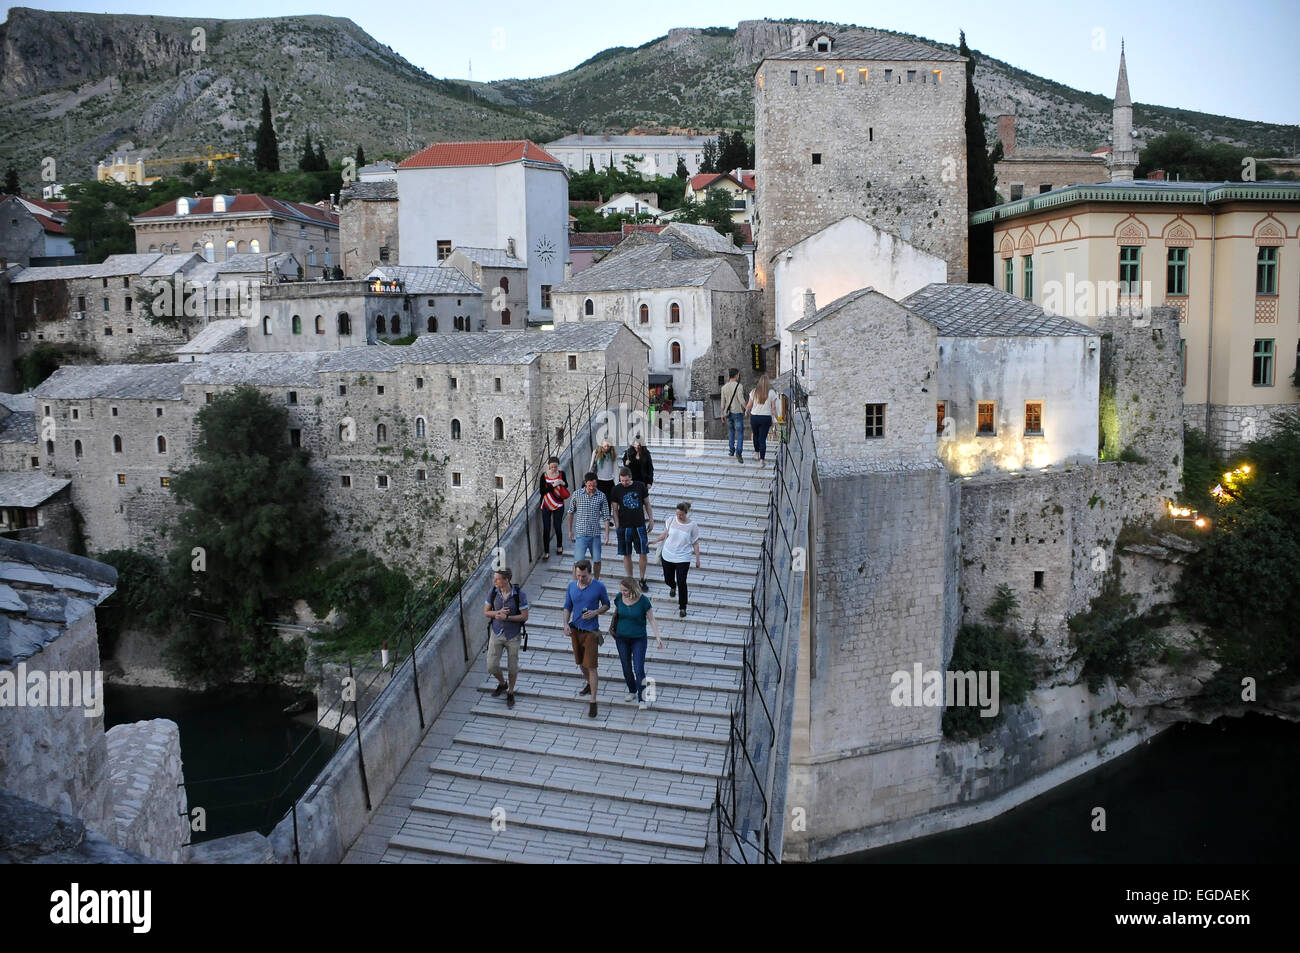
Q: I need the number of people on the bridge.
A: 11